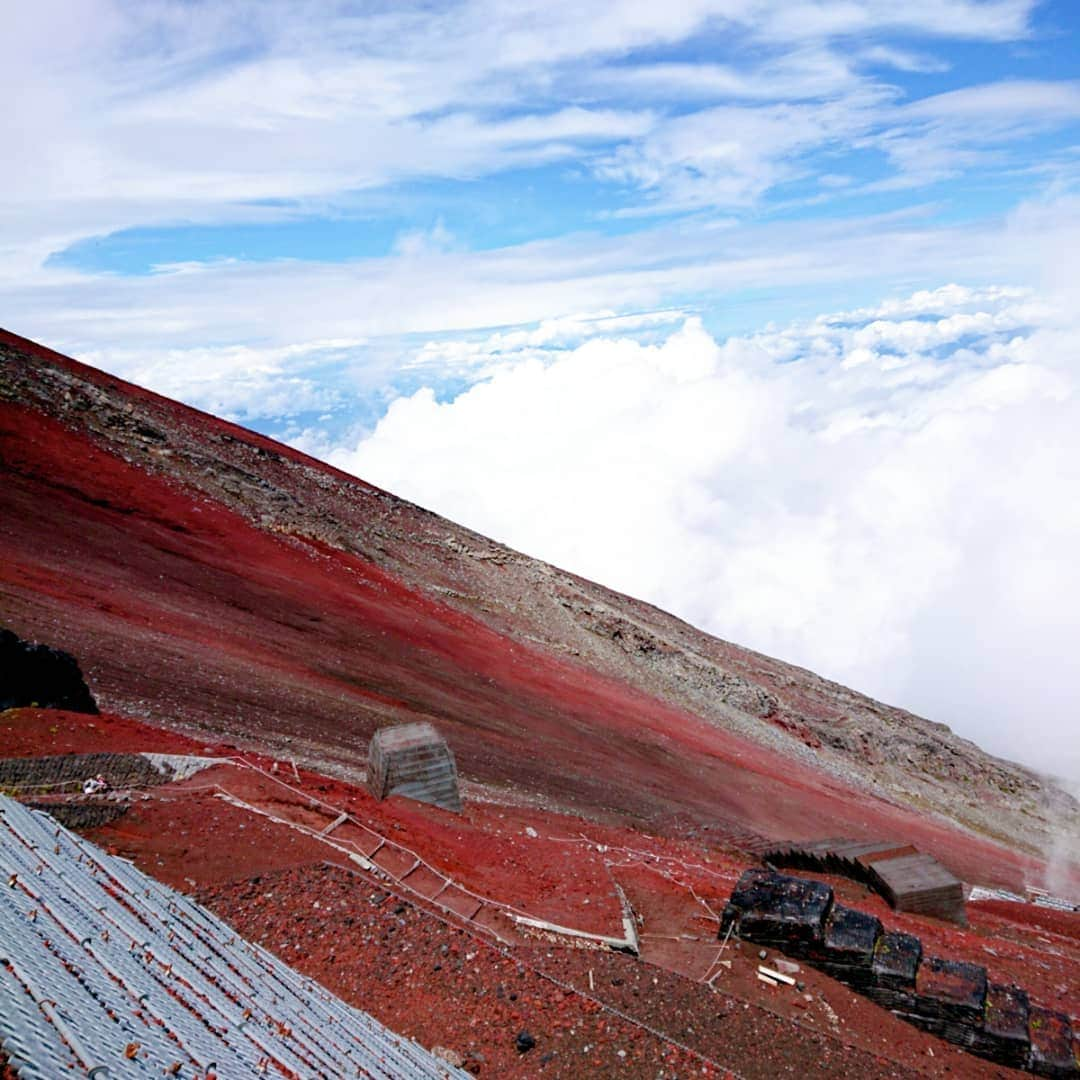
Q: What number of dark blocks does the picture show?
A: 6